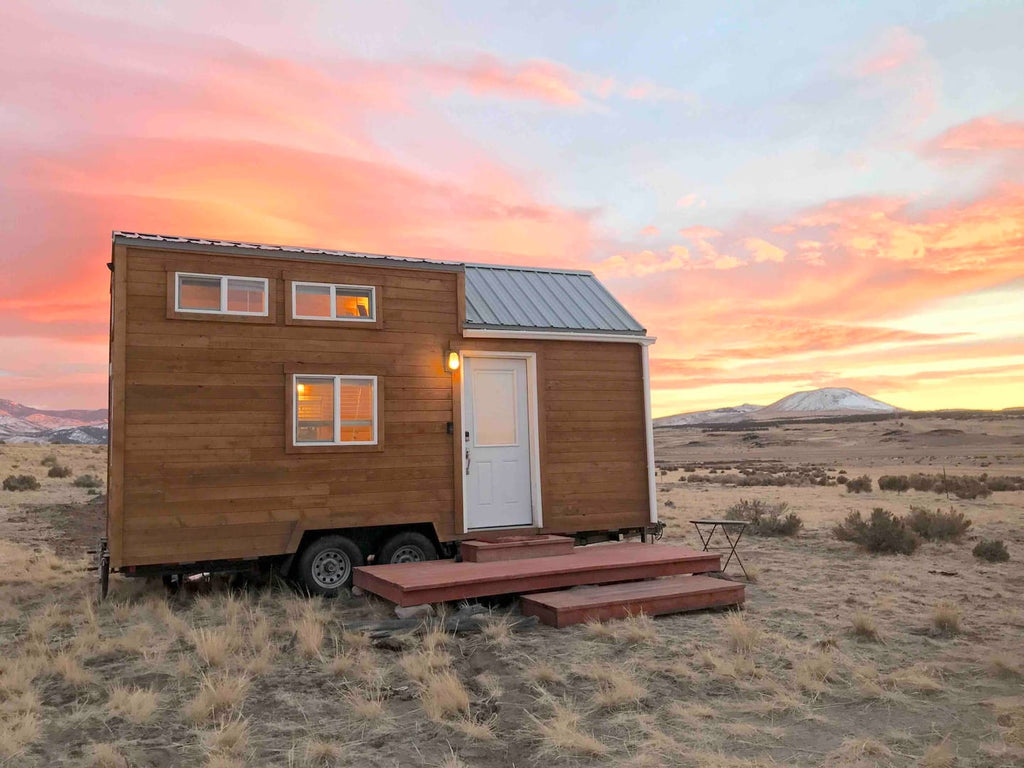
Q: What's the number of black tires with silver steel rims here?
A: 2